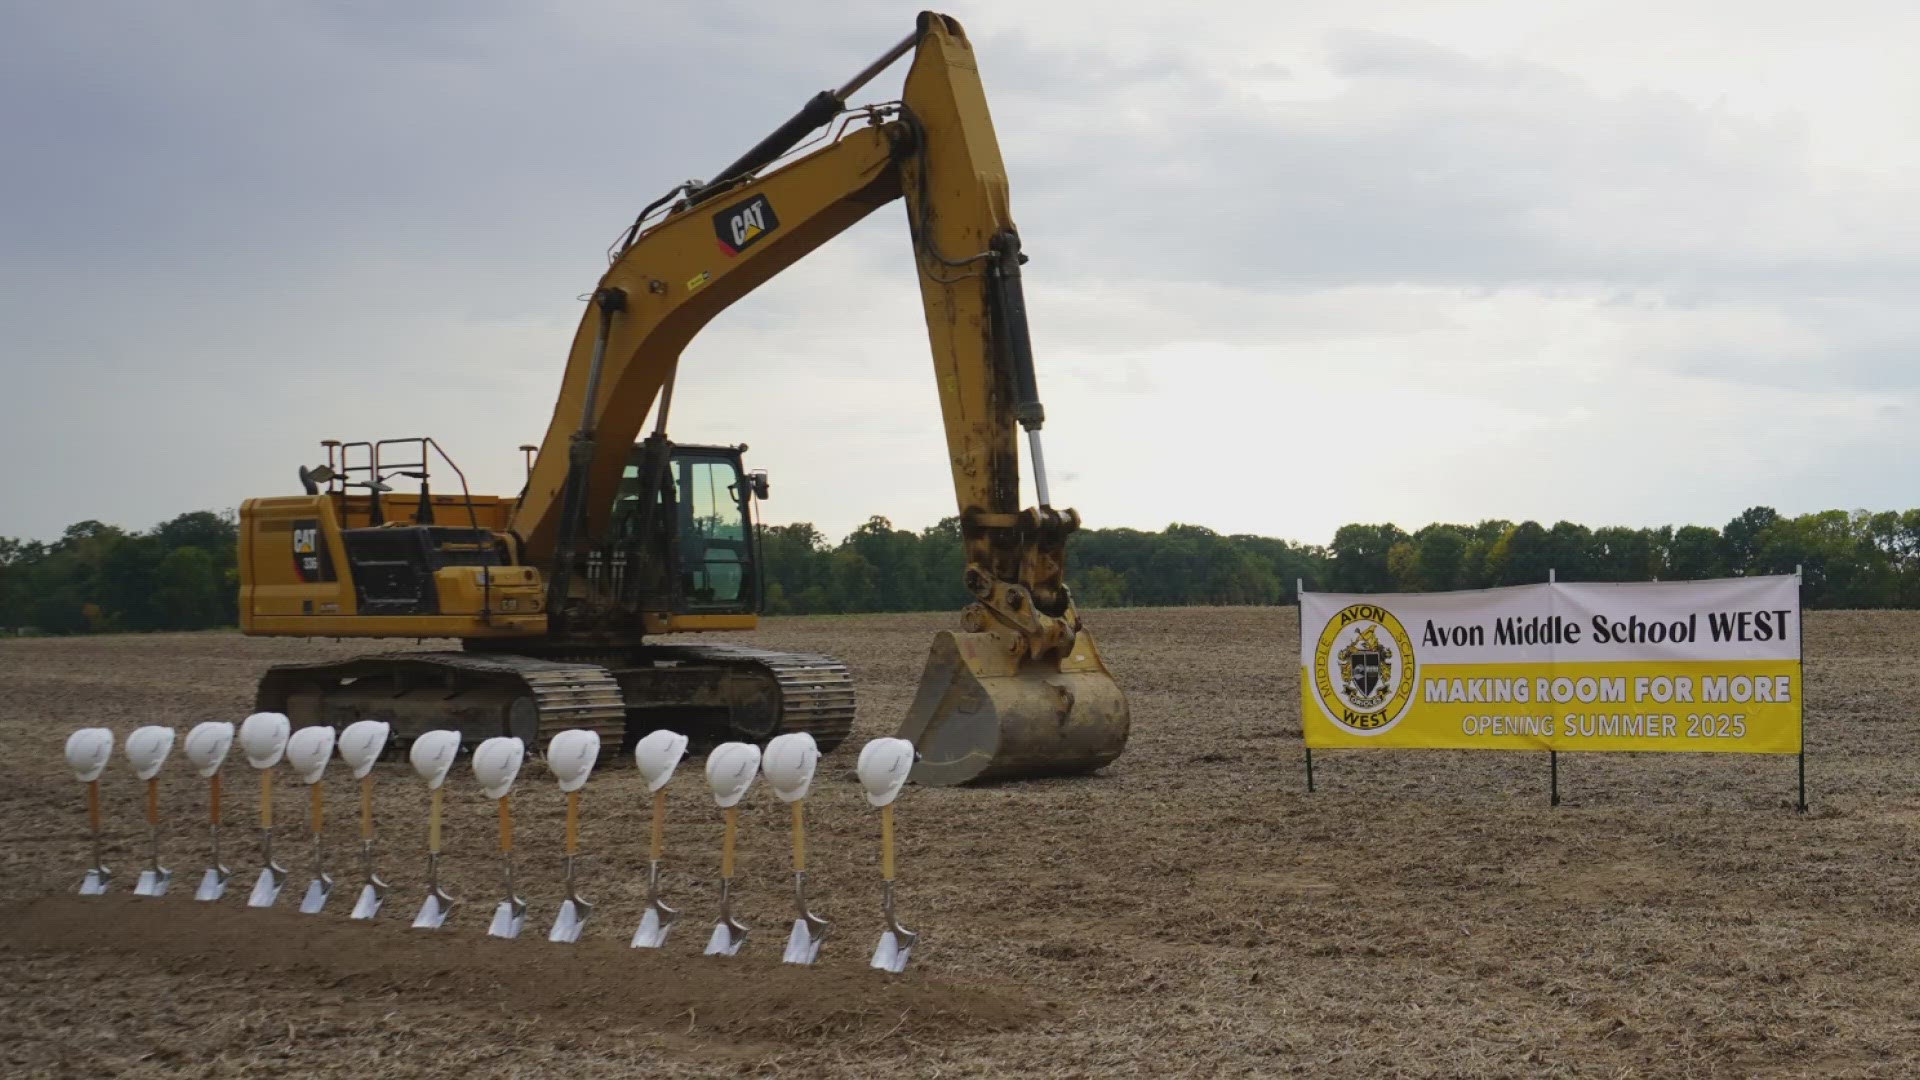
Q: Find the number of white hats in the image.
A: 13